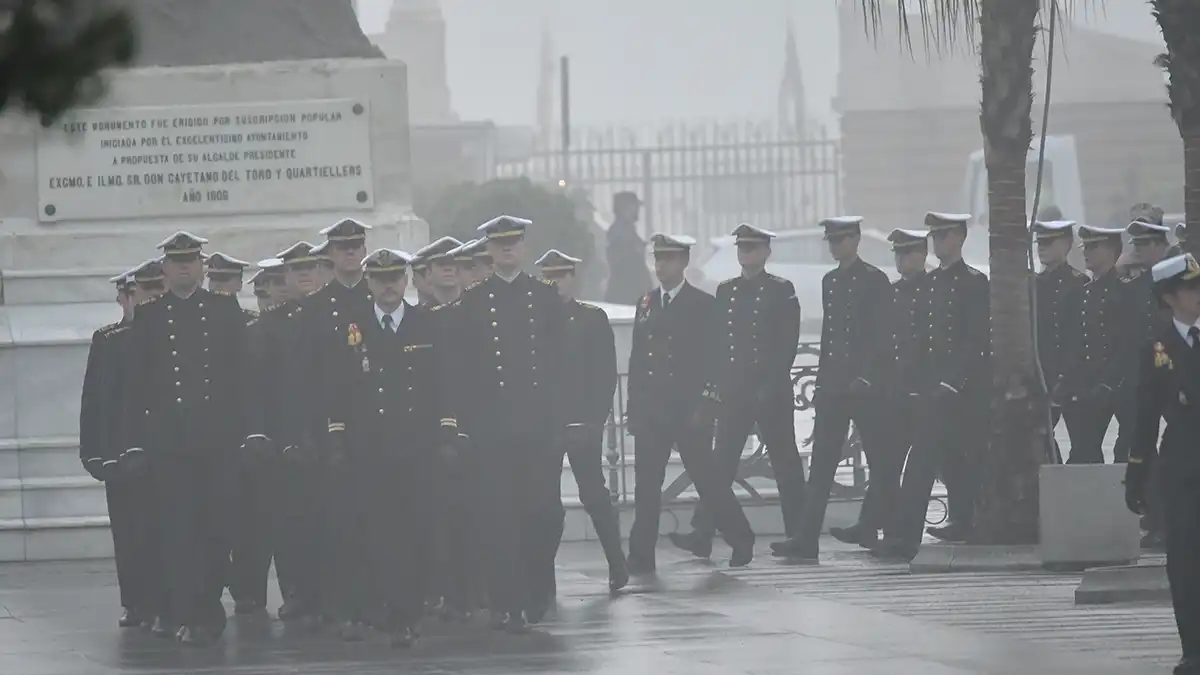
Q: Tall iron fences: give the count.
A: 1